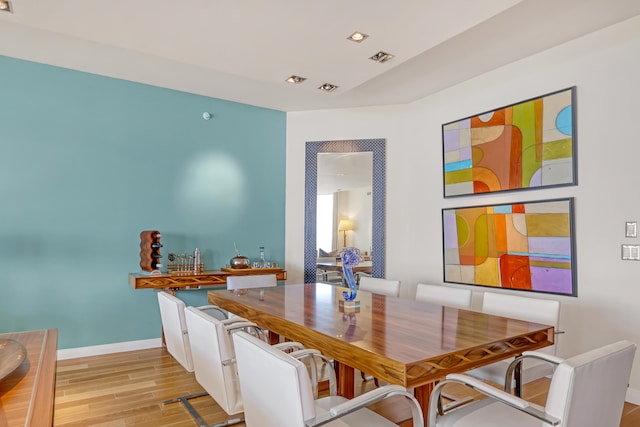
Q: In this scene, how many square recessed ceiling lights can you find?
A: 5